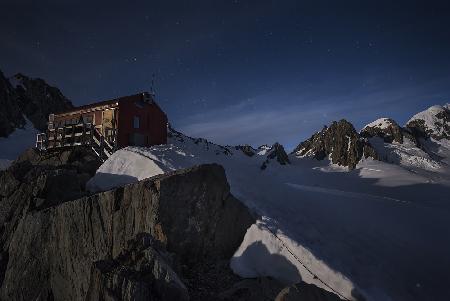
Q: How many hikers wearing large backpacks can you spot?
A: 0